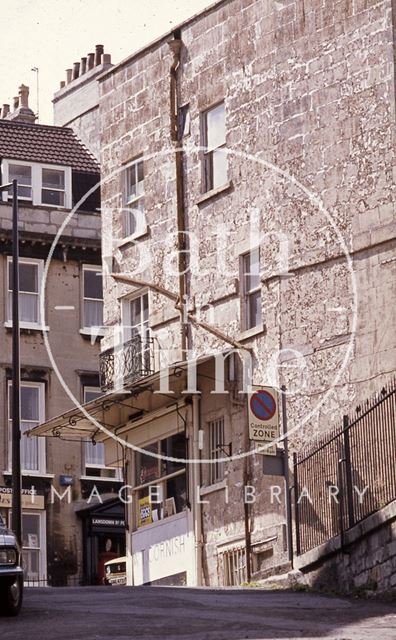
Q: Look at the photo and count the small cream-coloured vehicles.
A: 1